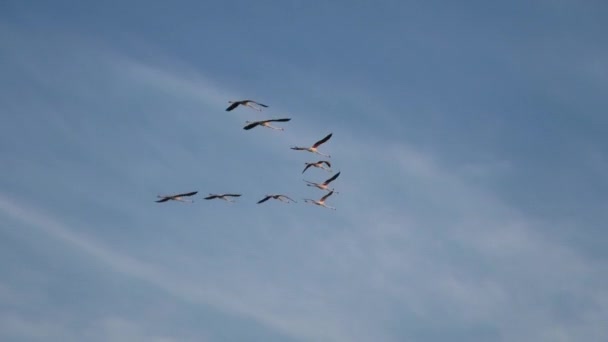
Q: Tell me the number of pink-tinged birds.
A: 9